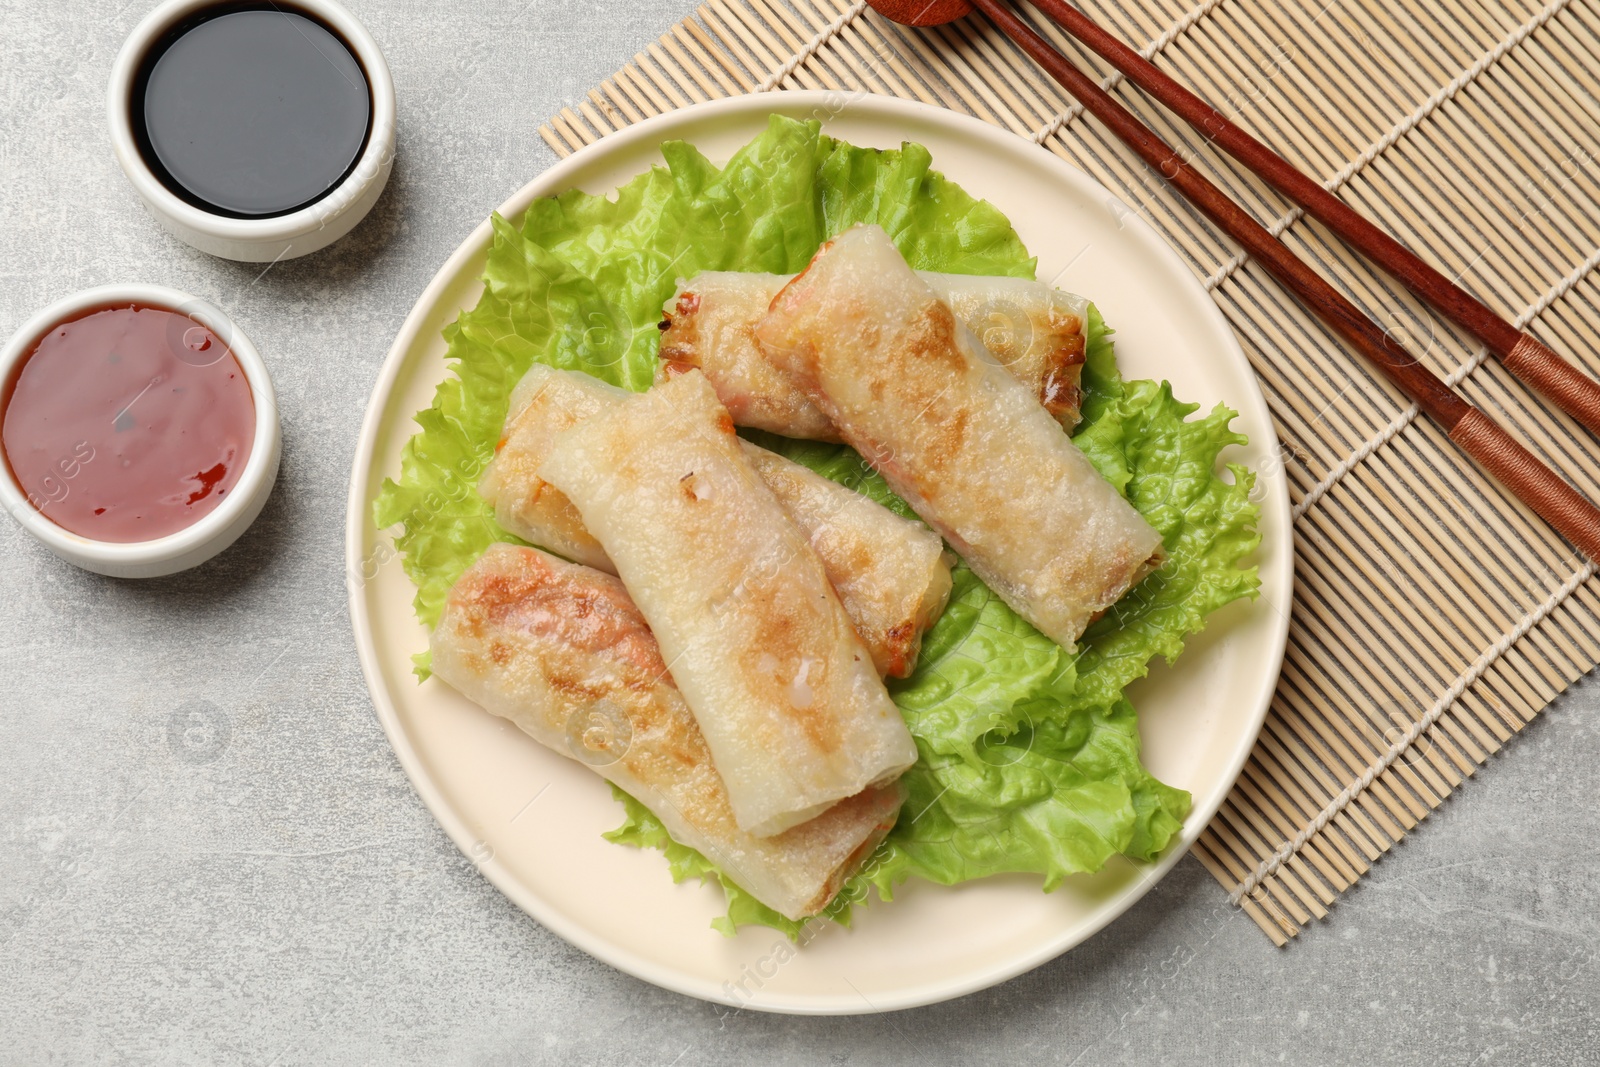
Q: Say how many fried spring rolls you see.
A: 5